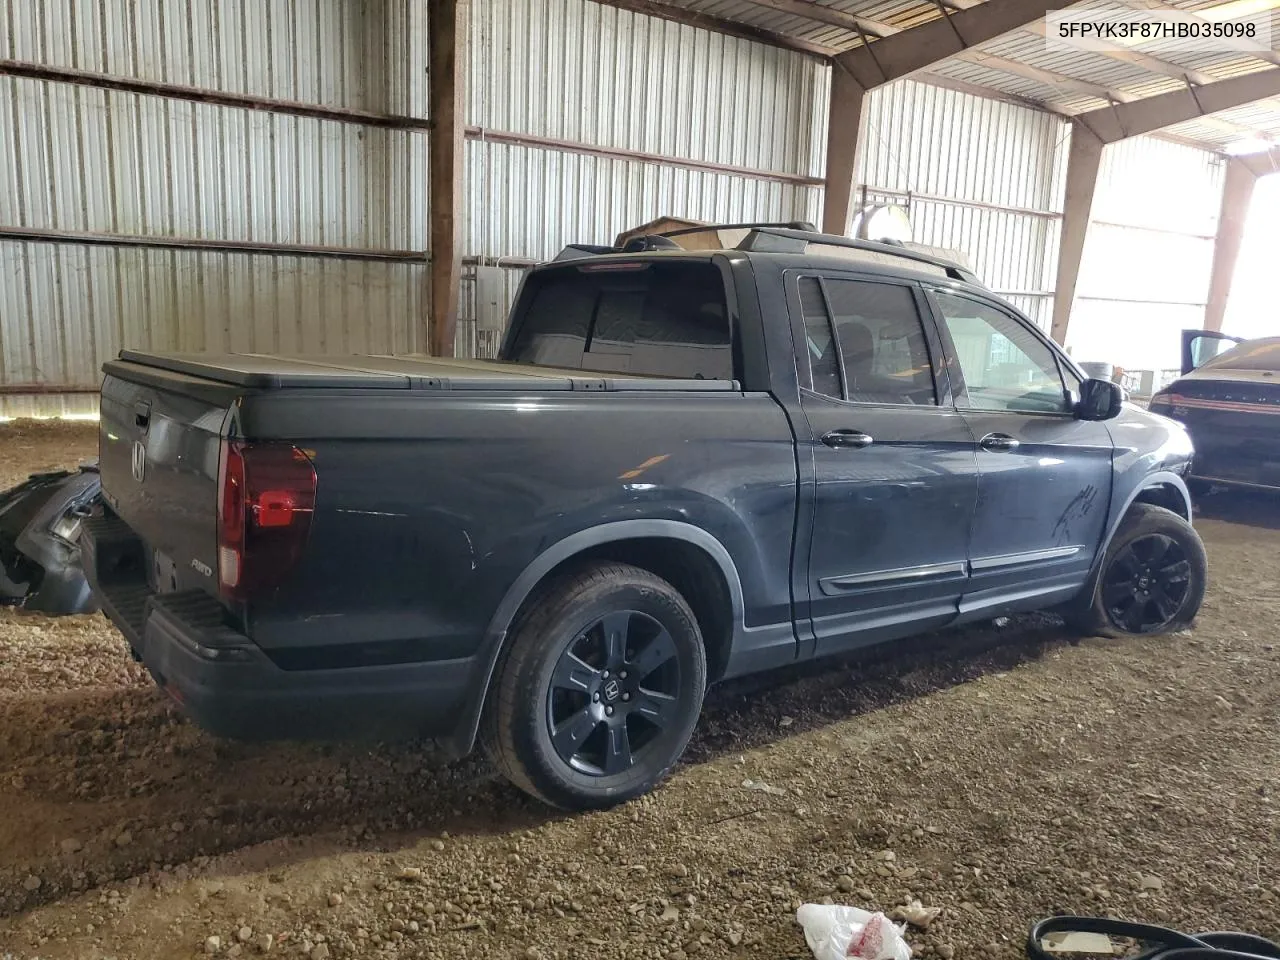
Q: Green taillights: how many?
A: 0